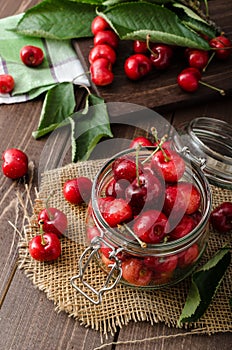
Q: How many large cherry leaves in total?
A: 5